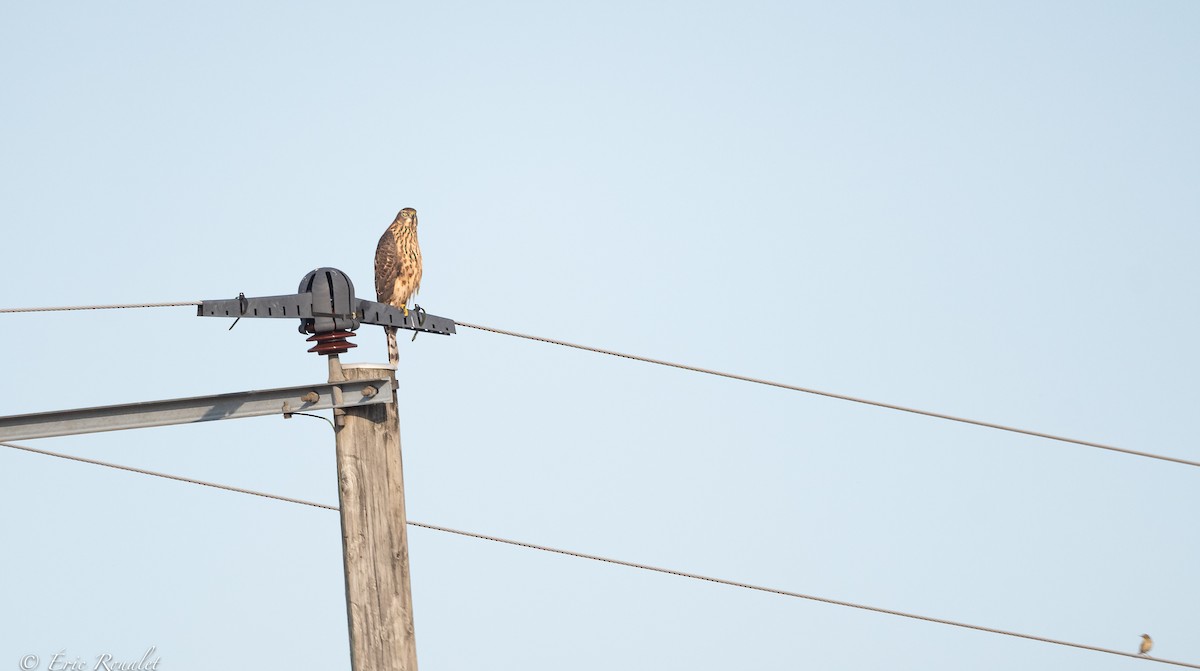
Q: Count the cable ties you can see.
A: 2